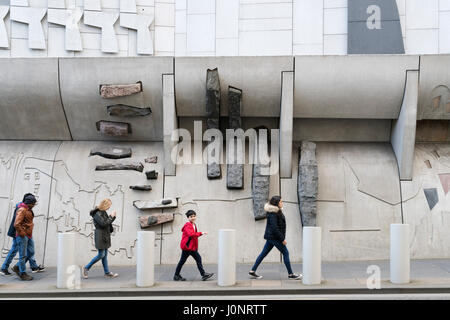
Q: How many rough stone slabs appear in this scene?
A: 14